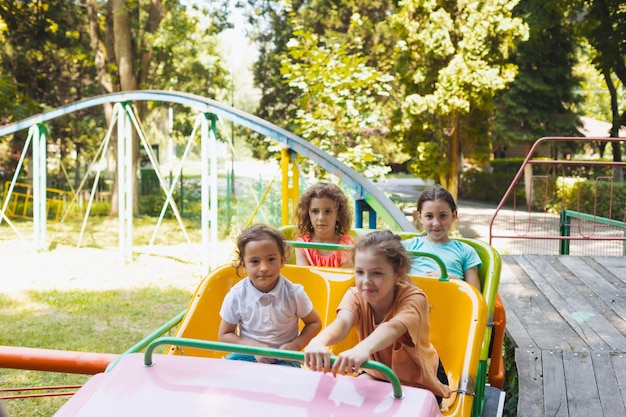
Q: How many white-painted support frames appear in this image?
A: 3